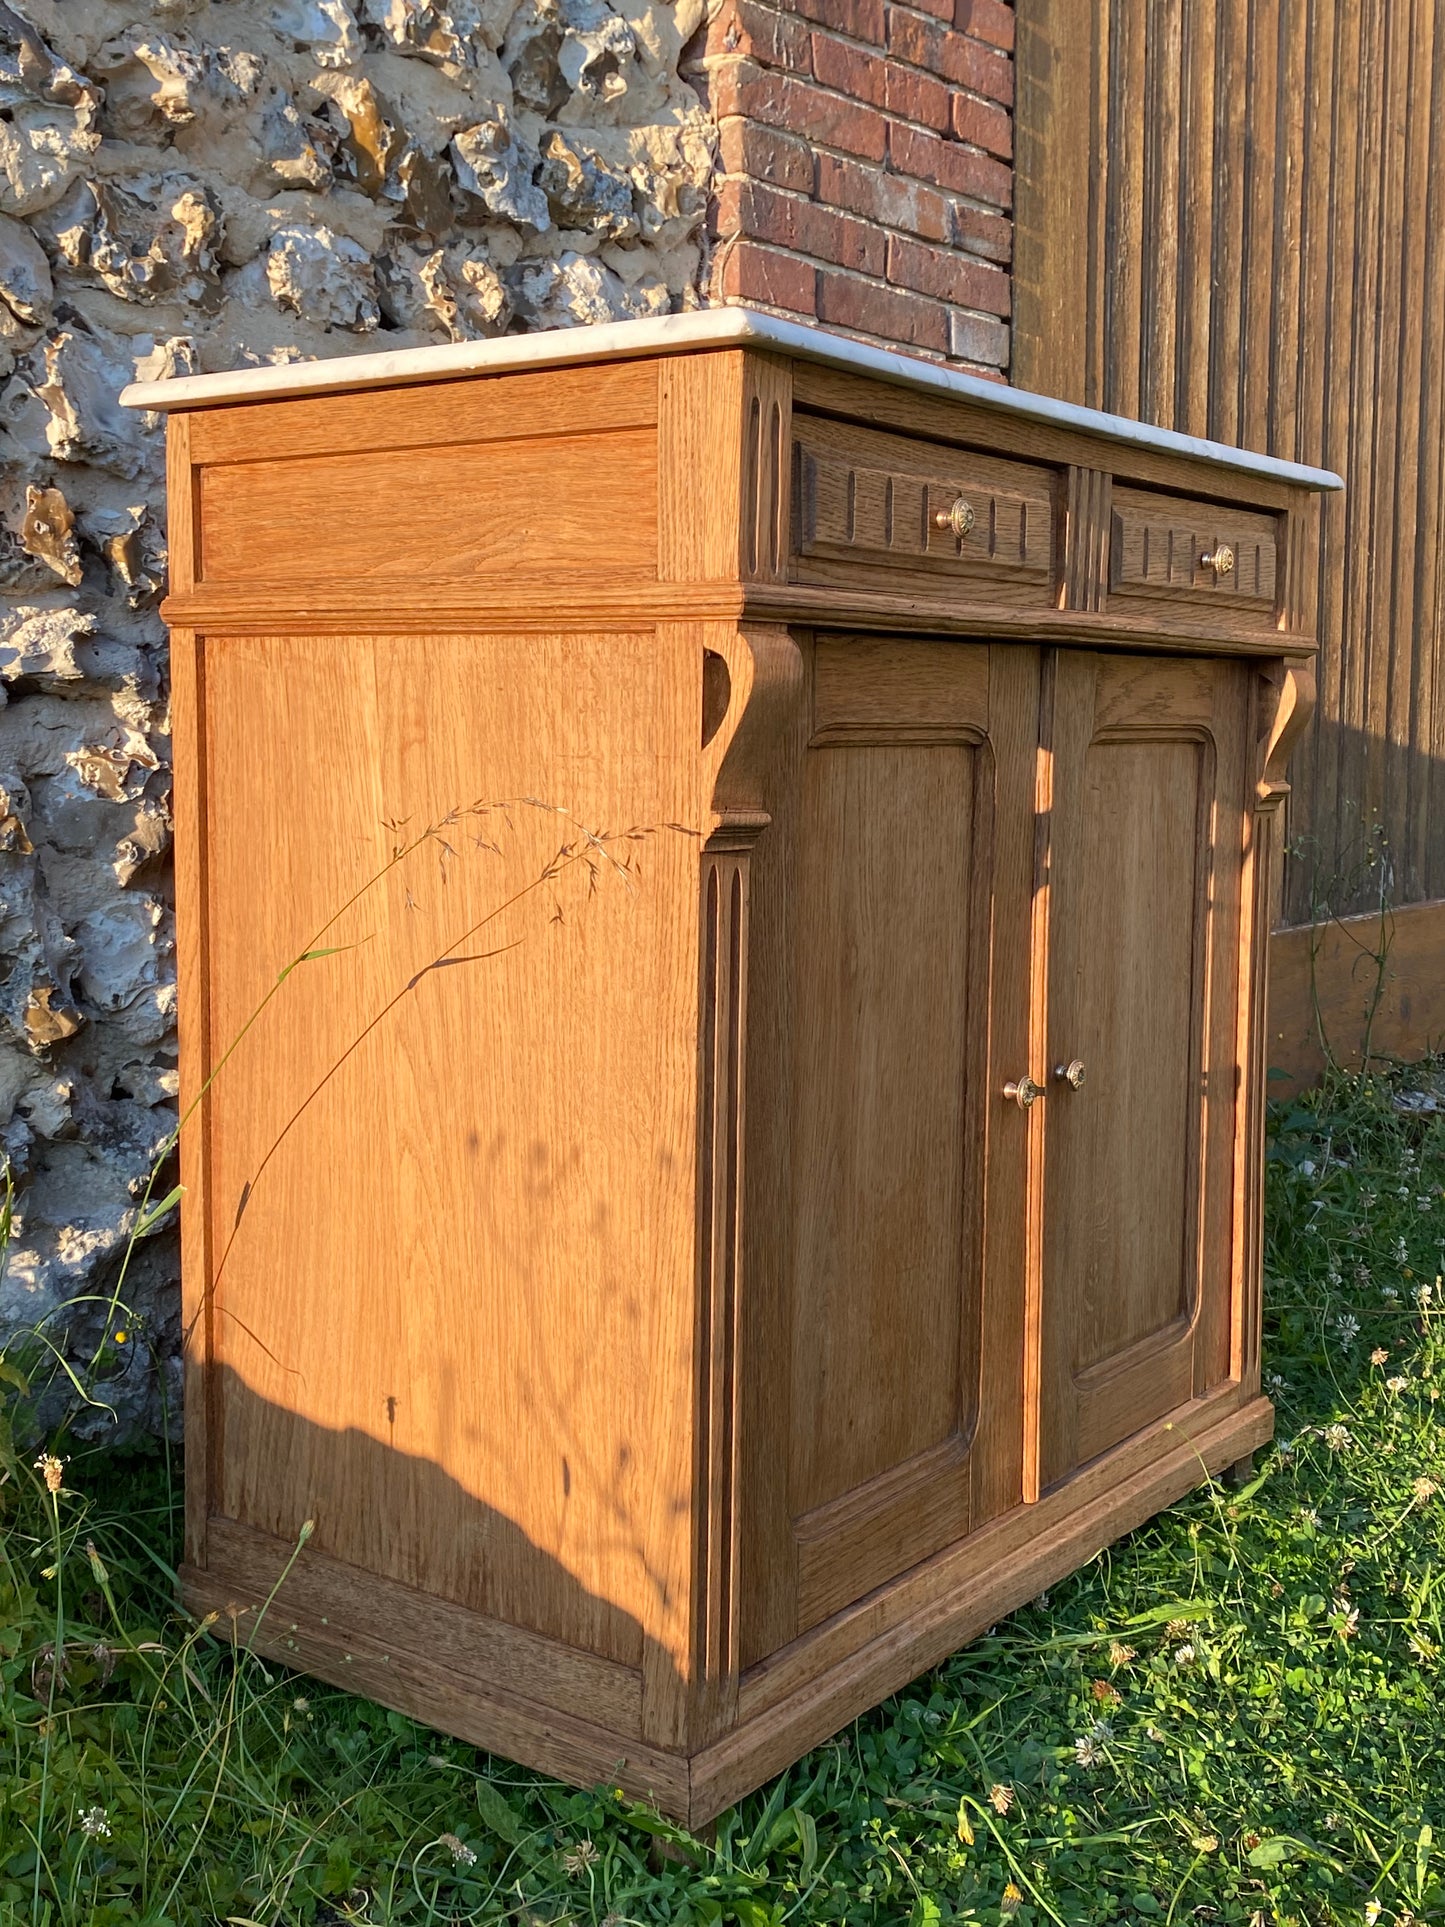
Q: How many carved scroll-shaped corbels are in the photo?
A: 2